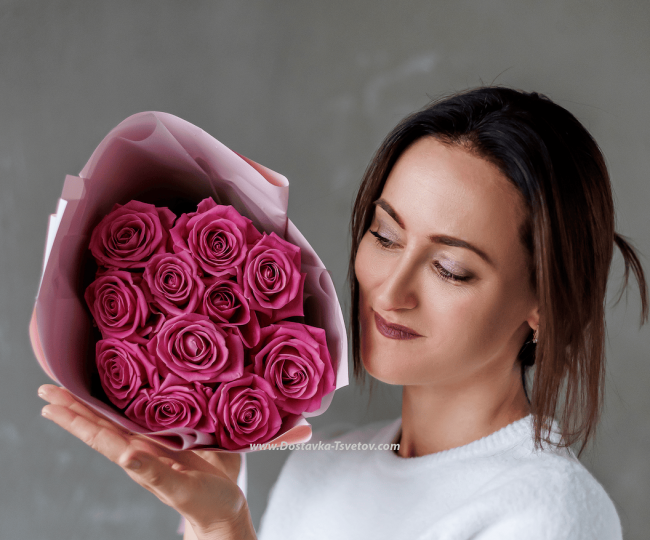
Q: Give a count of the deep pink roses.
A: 11